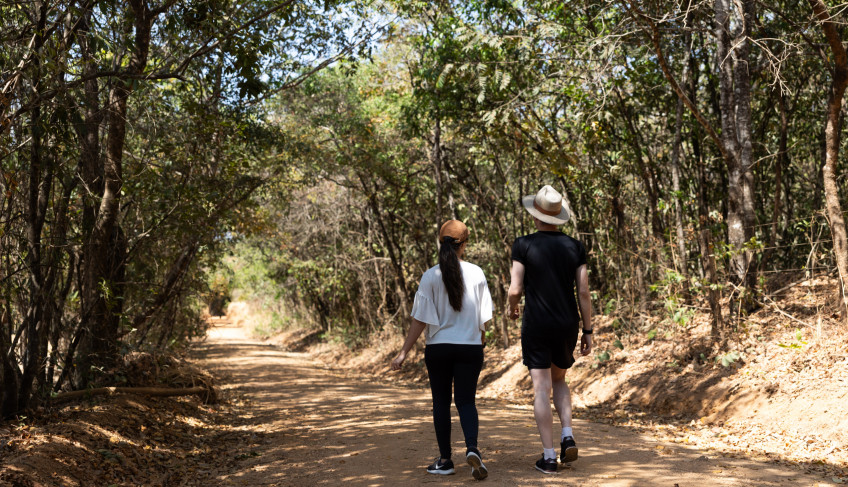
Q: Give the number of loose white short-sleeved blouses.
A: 1